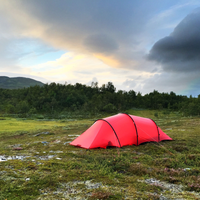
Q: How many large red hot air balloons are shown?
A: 0